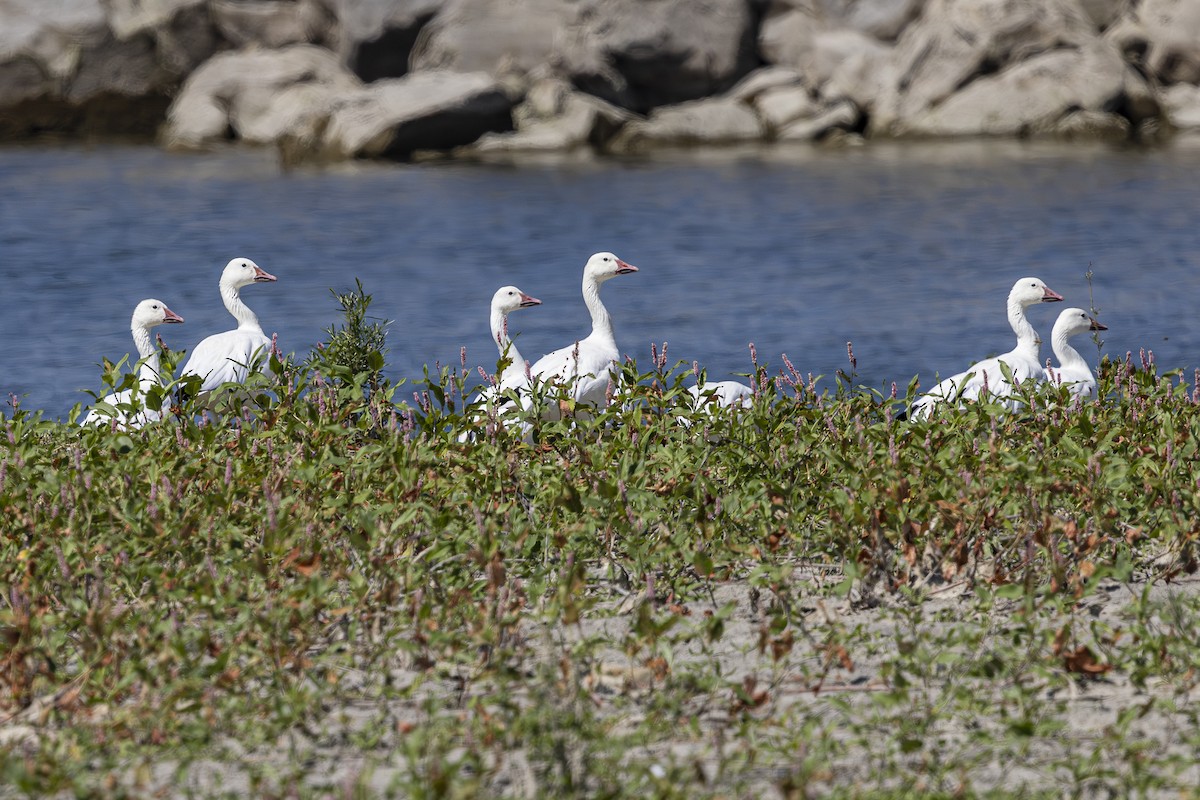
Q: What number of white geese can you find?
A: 7